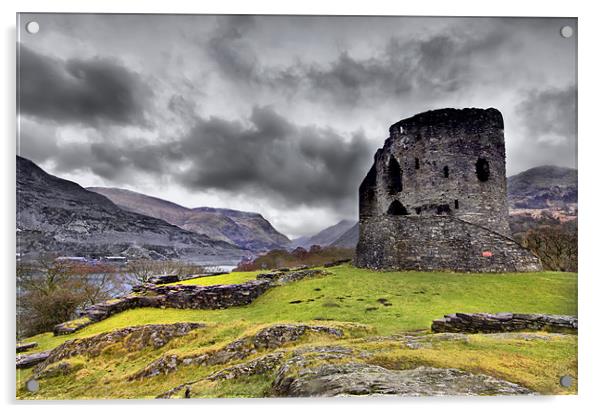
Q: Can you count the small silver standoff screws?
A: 4